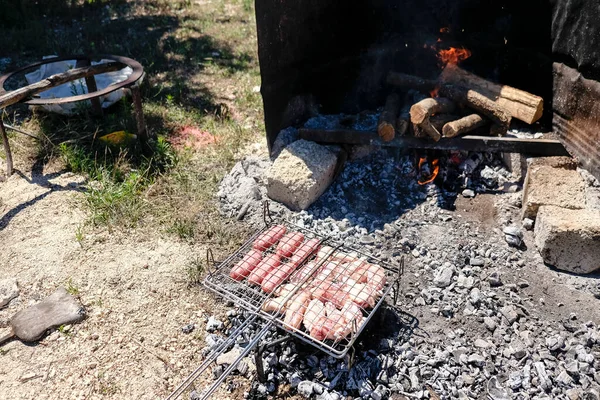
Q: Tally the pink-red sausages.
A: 6